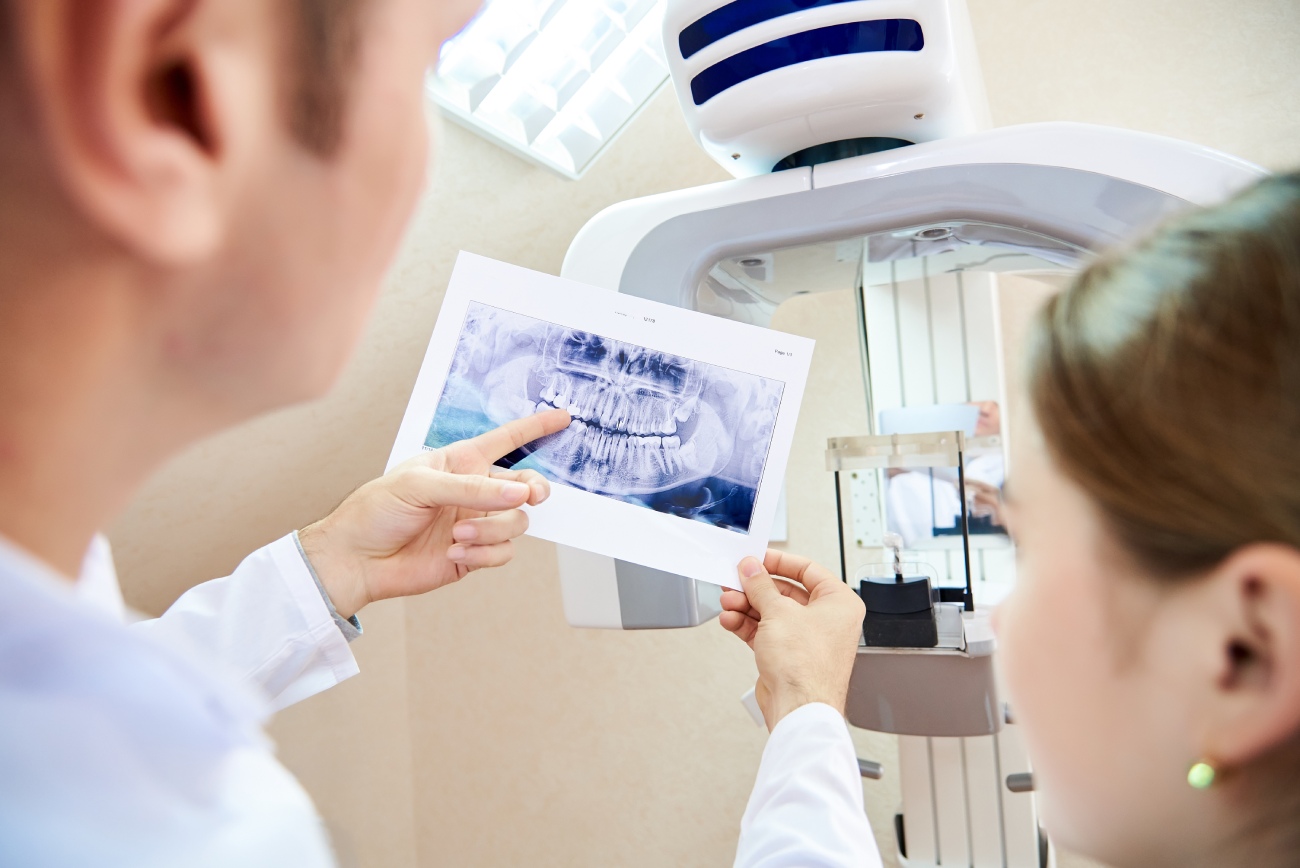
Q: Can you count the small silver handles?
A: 2